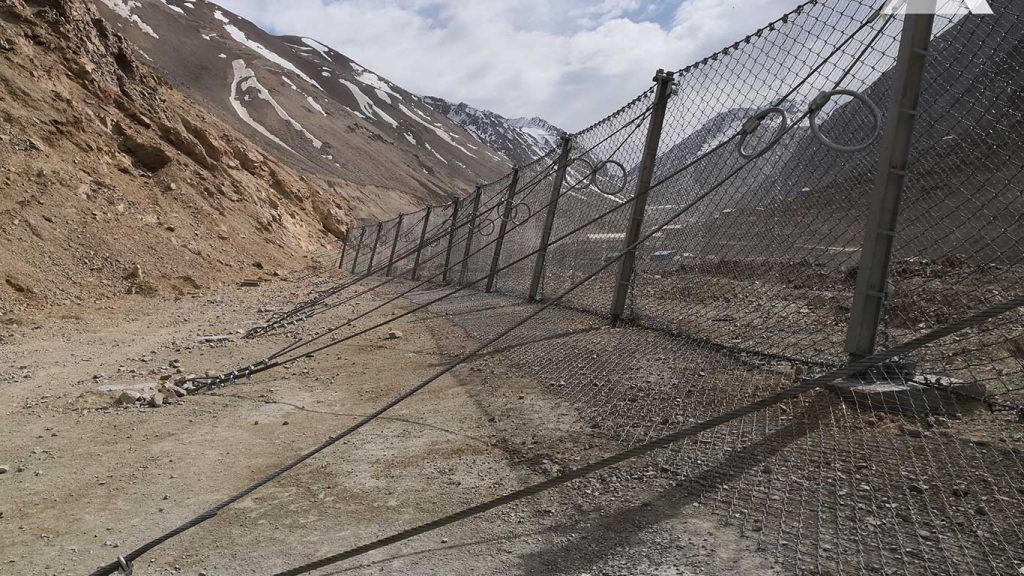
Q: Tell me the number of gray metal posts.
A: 11